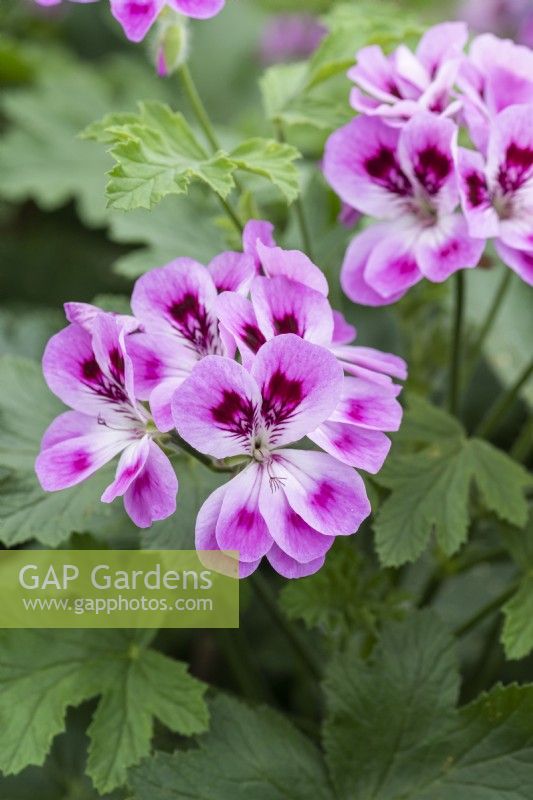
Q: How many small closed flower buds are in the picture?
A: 1